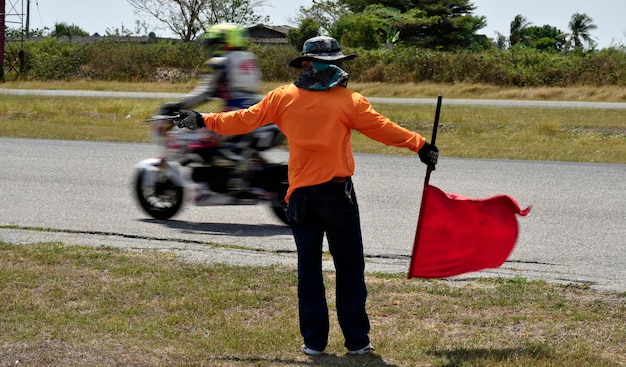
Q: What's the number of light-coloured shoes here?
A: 2